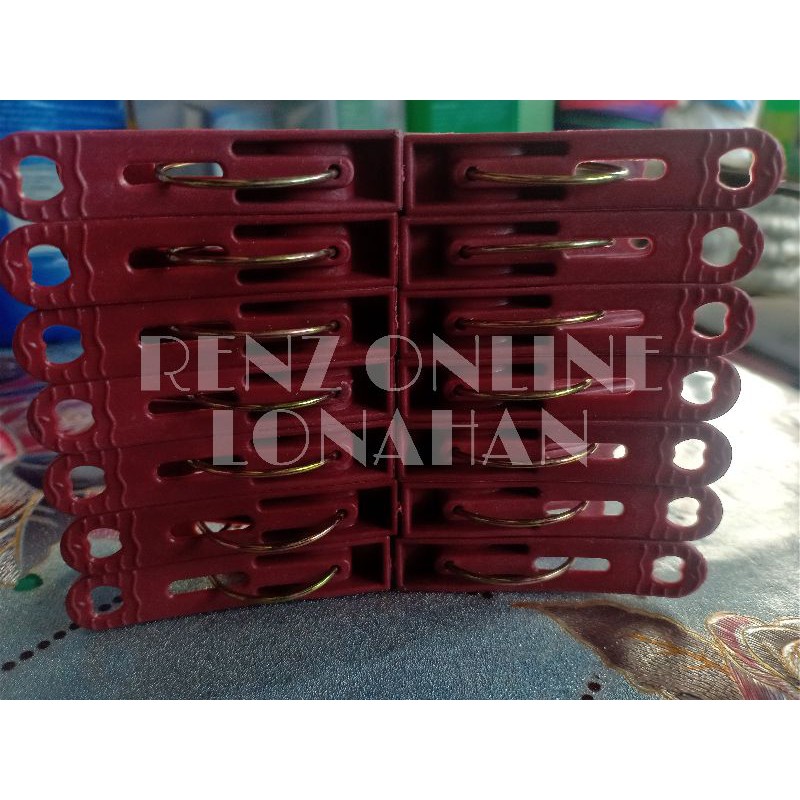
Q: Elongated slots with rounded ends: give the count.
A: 14